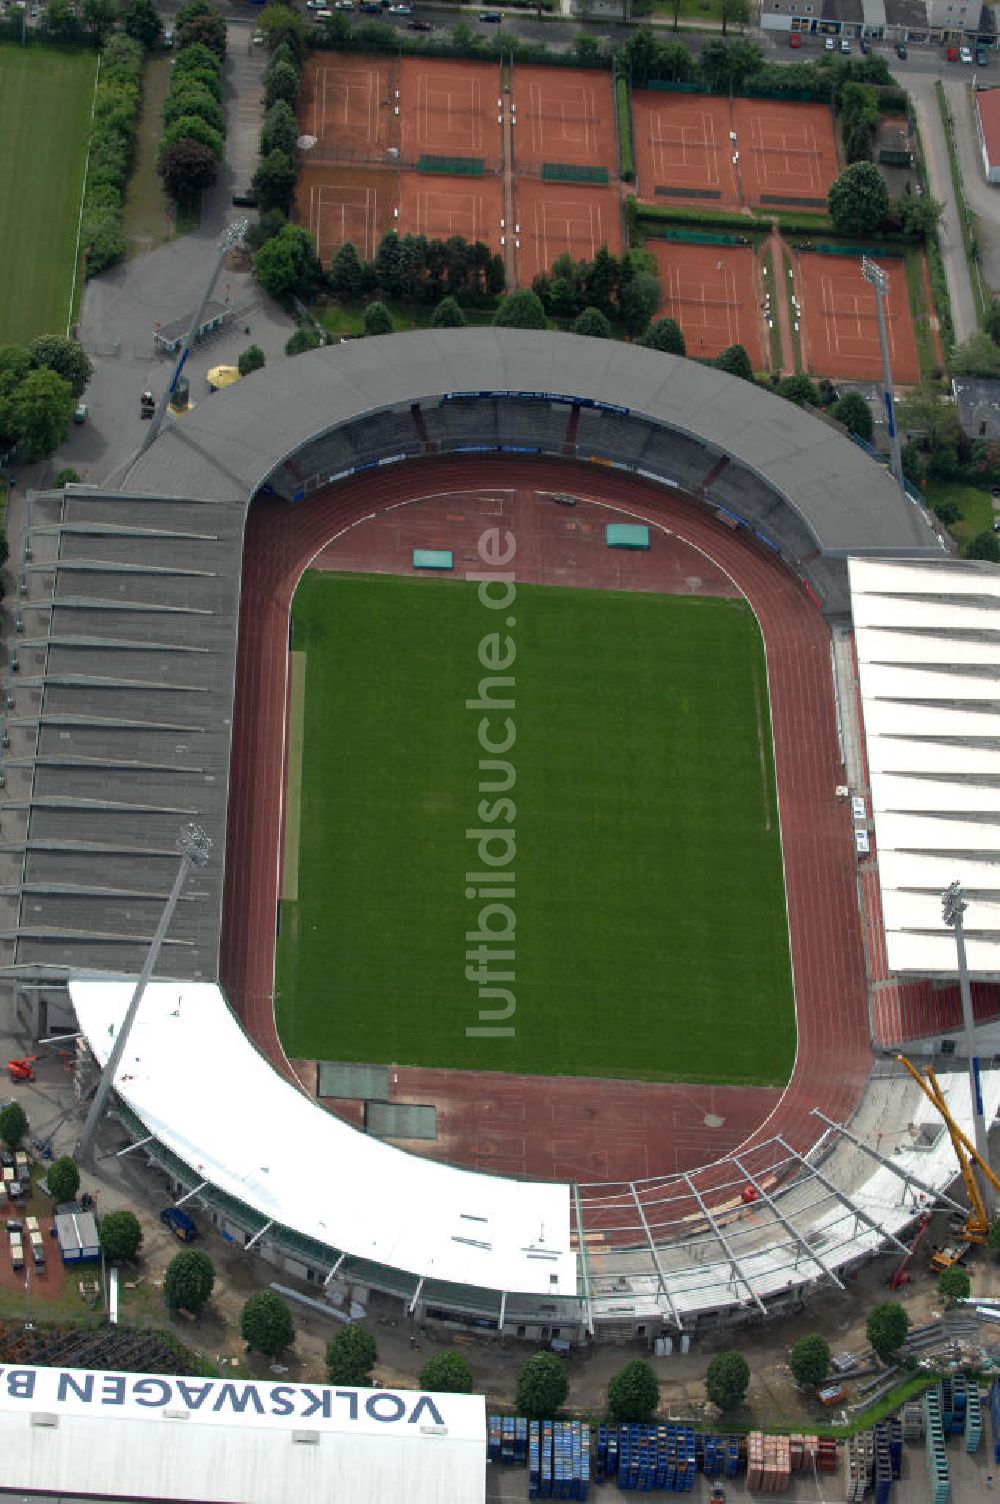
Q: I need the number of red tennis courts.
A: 10